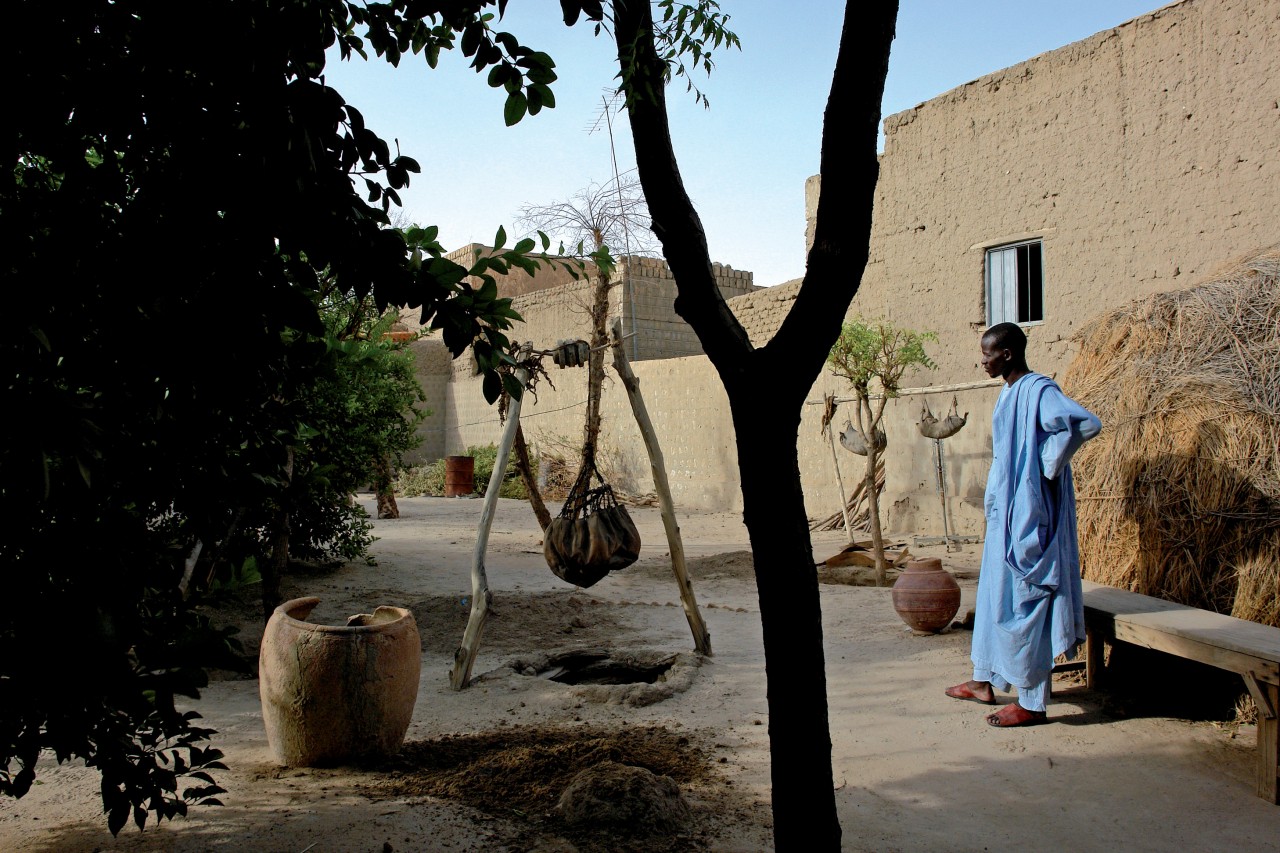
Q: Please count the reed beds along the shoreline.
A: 0